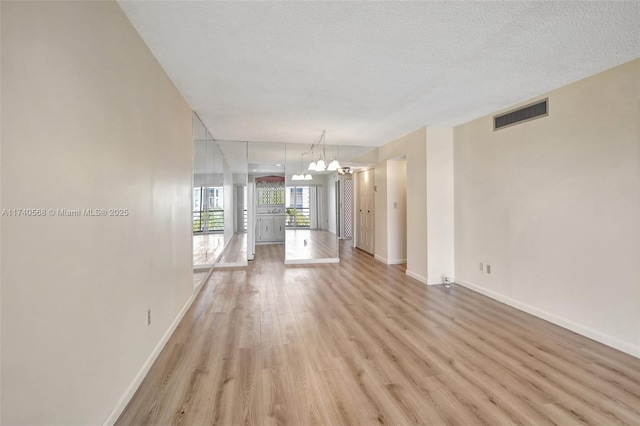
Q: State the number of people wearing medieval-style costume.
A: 0